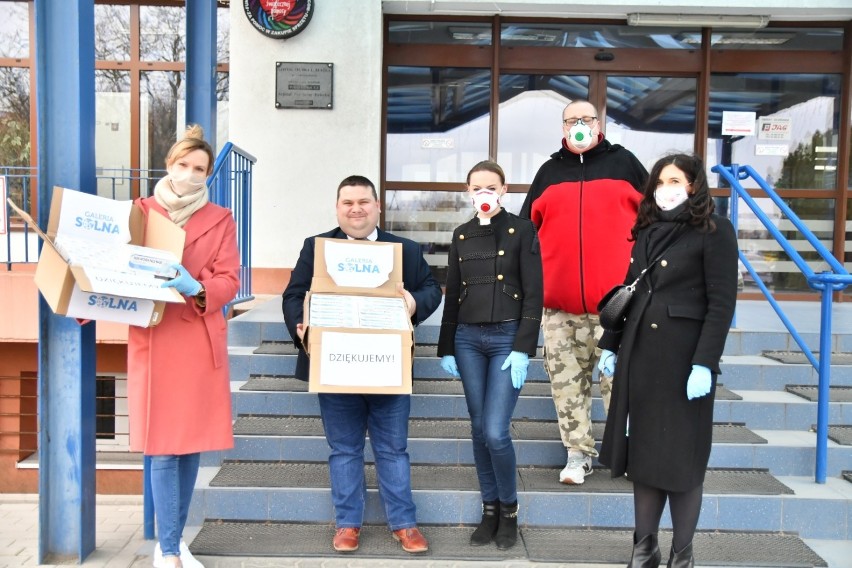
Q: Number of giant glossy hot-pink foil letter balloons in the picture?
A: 0